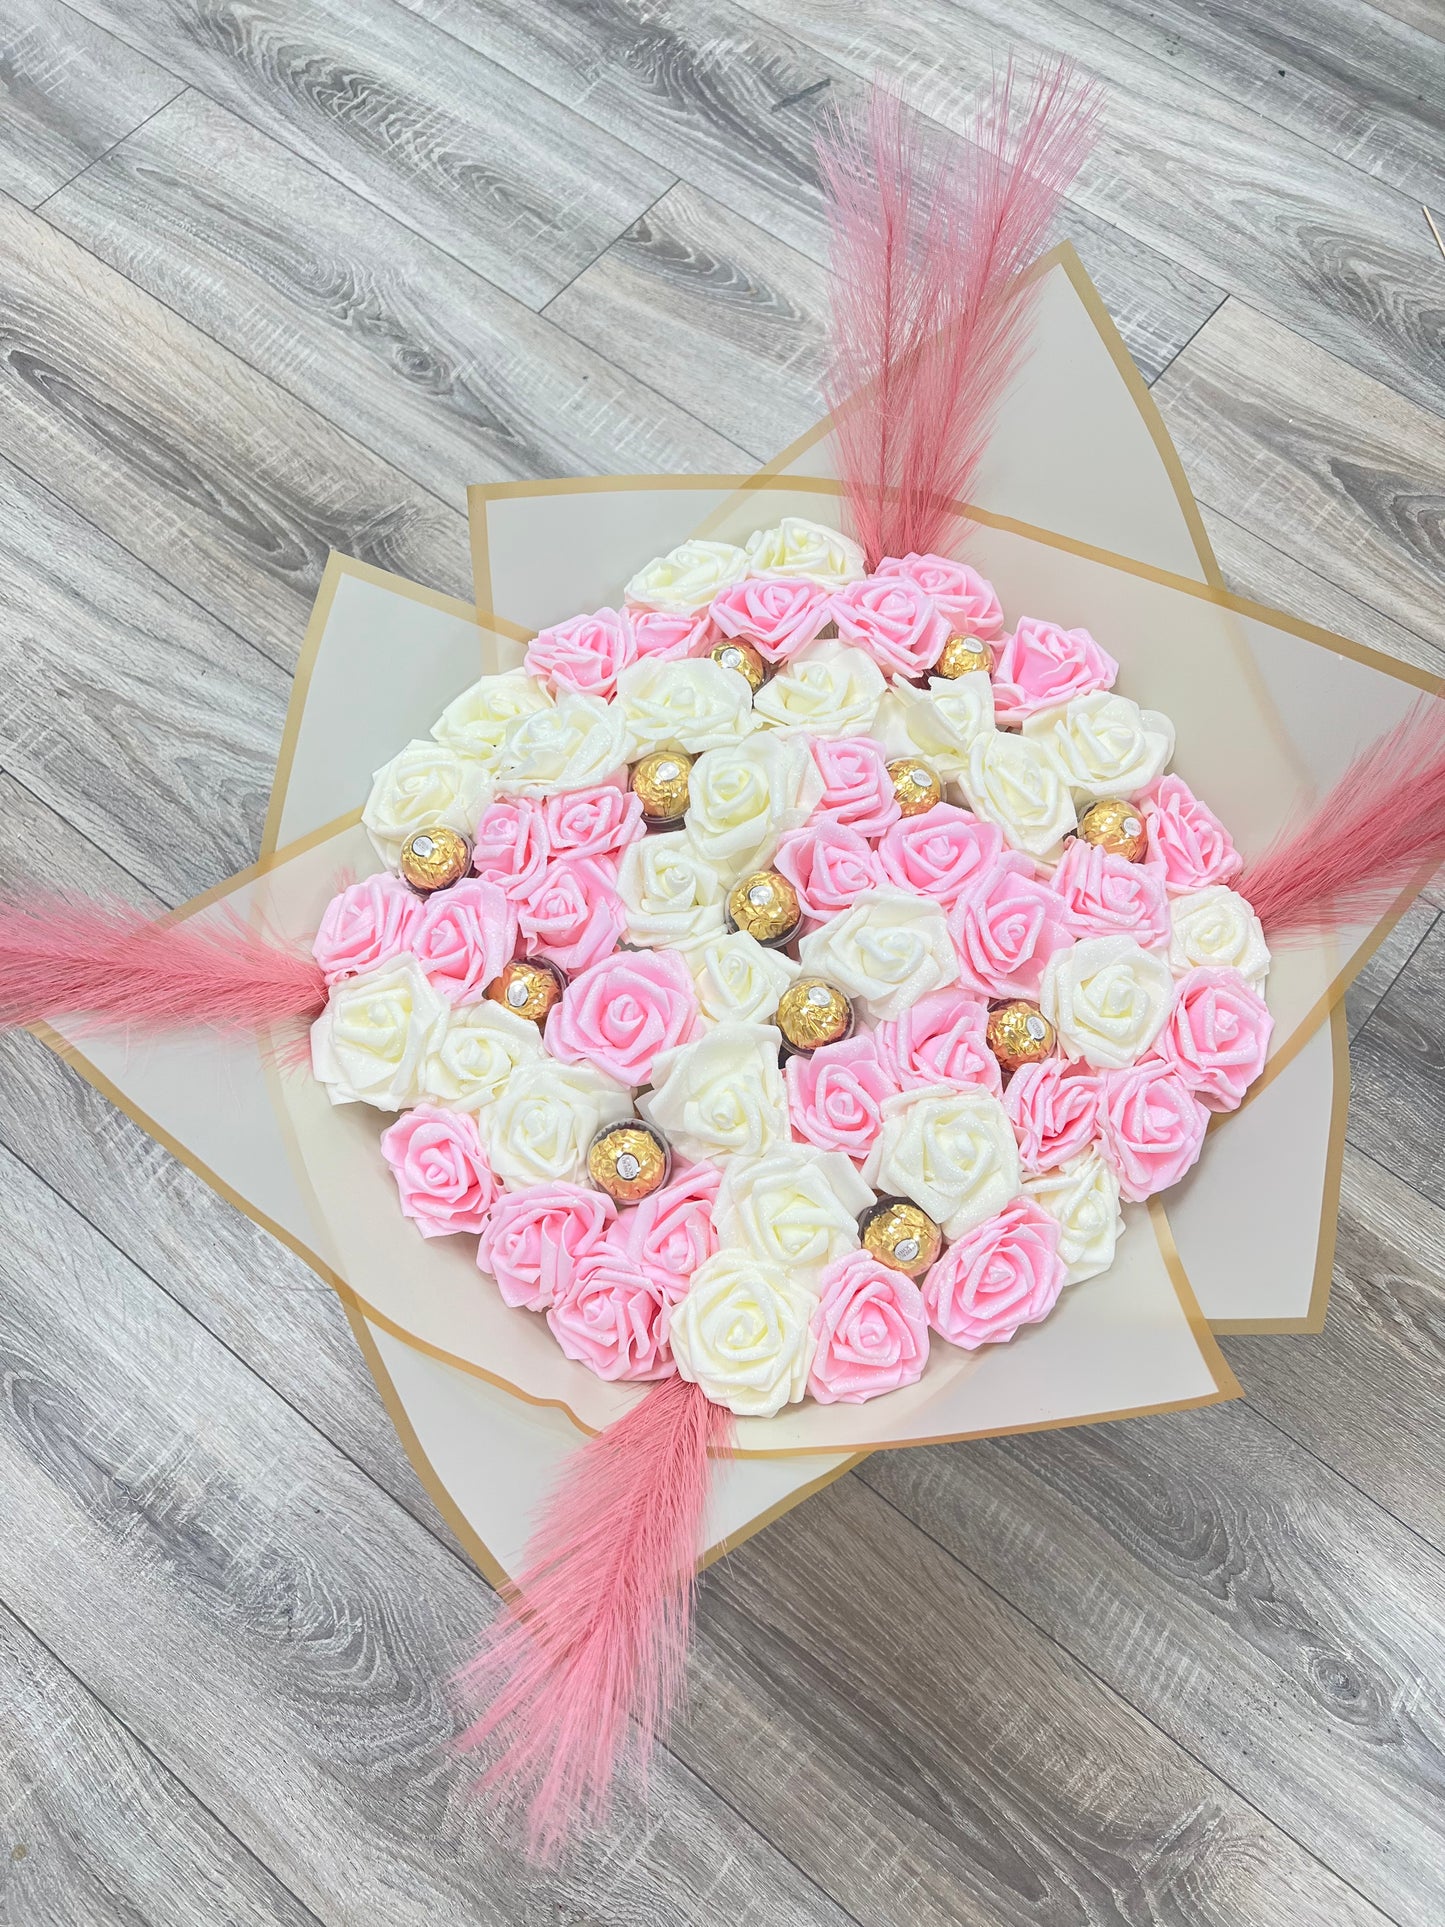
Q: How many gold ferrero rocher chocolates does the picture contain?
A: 12